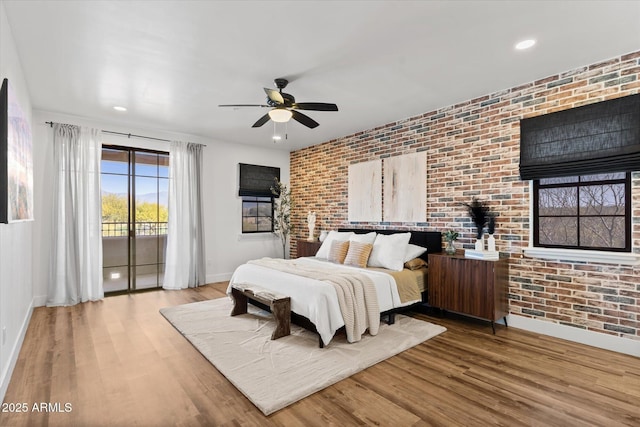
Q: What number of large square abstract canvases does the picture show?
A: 2